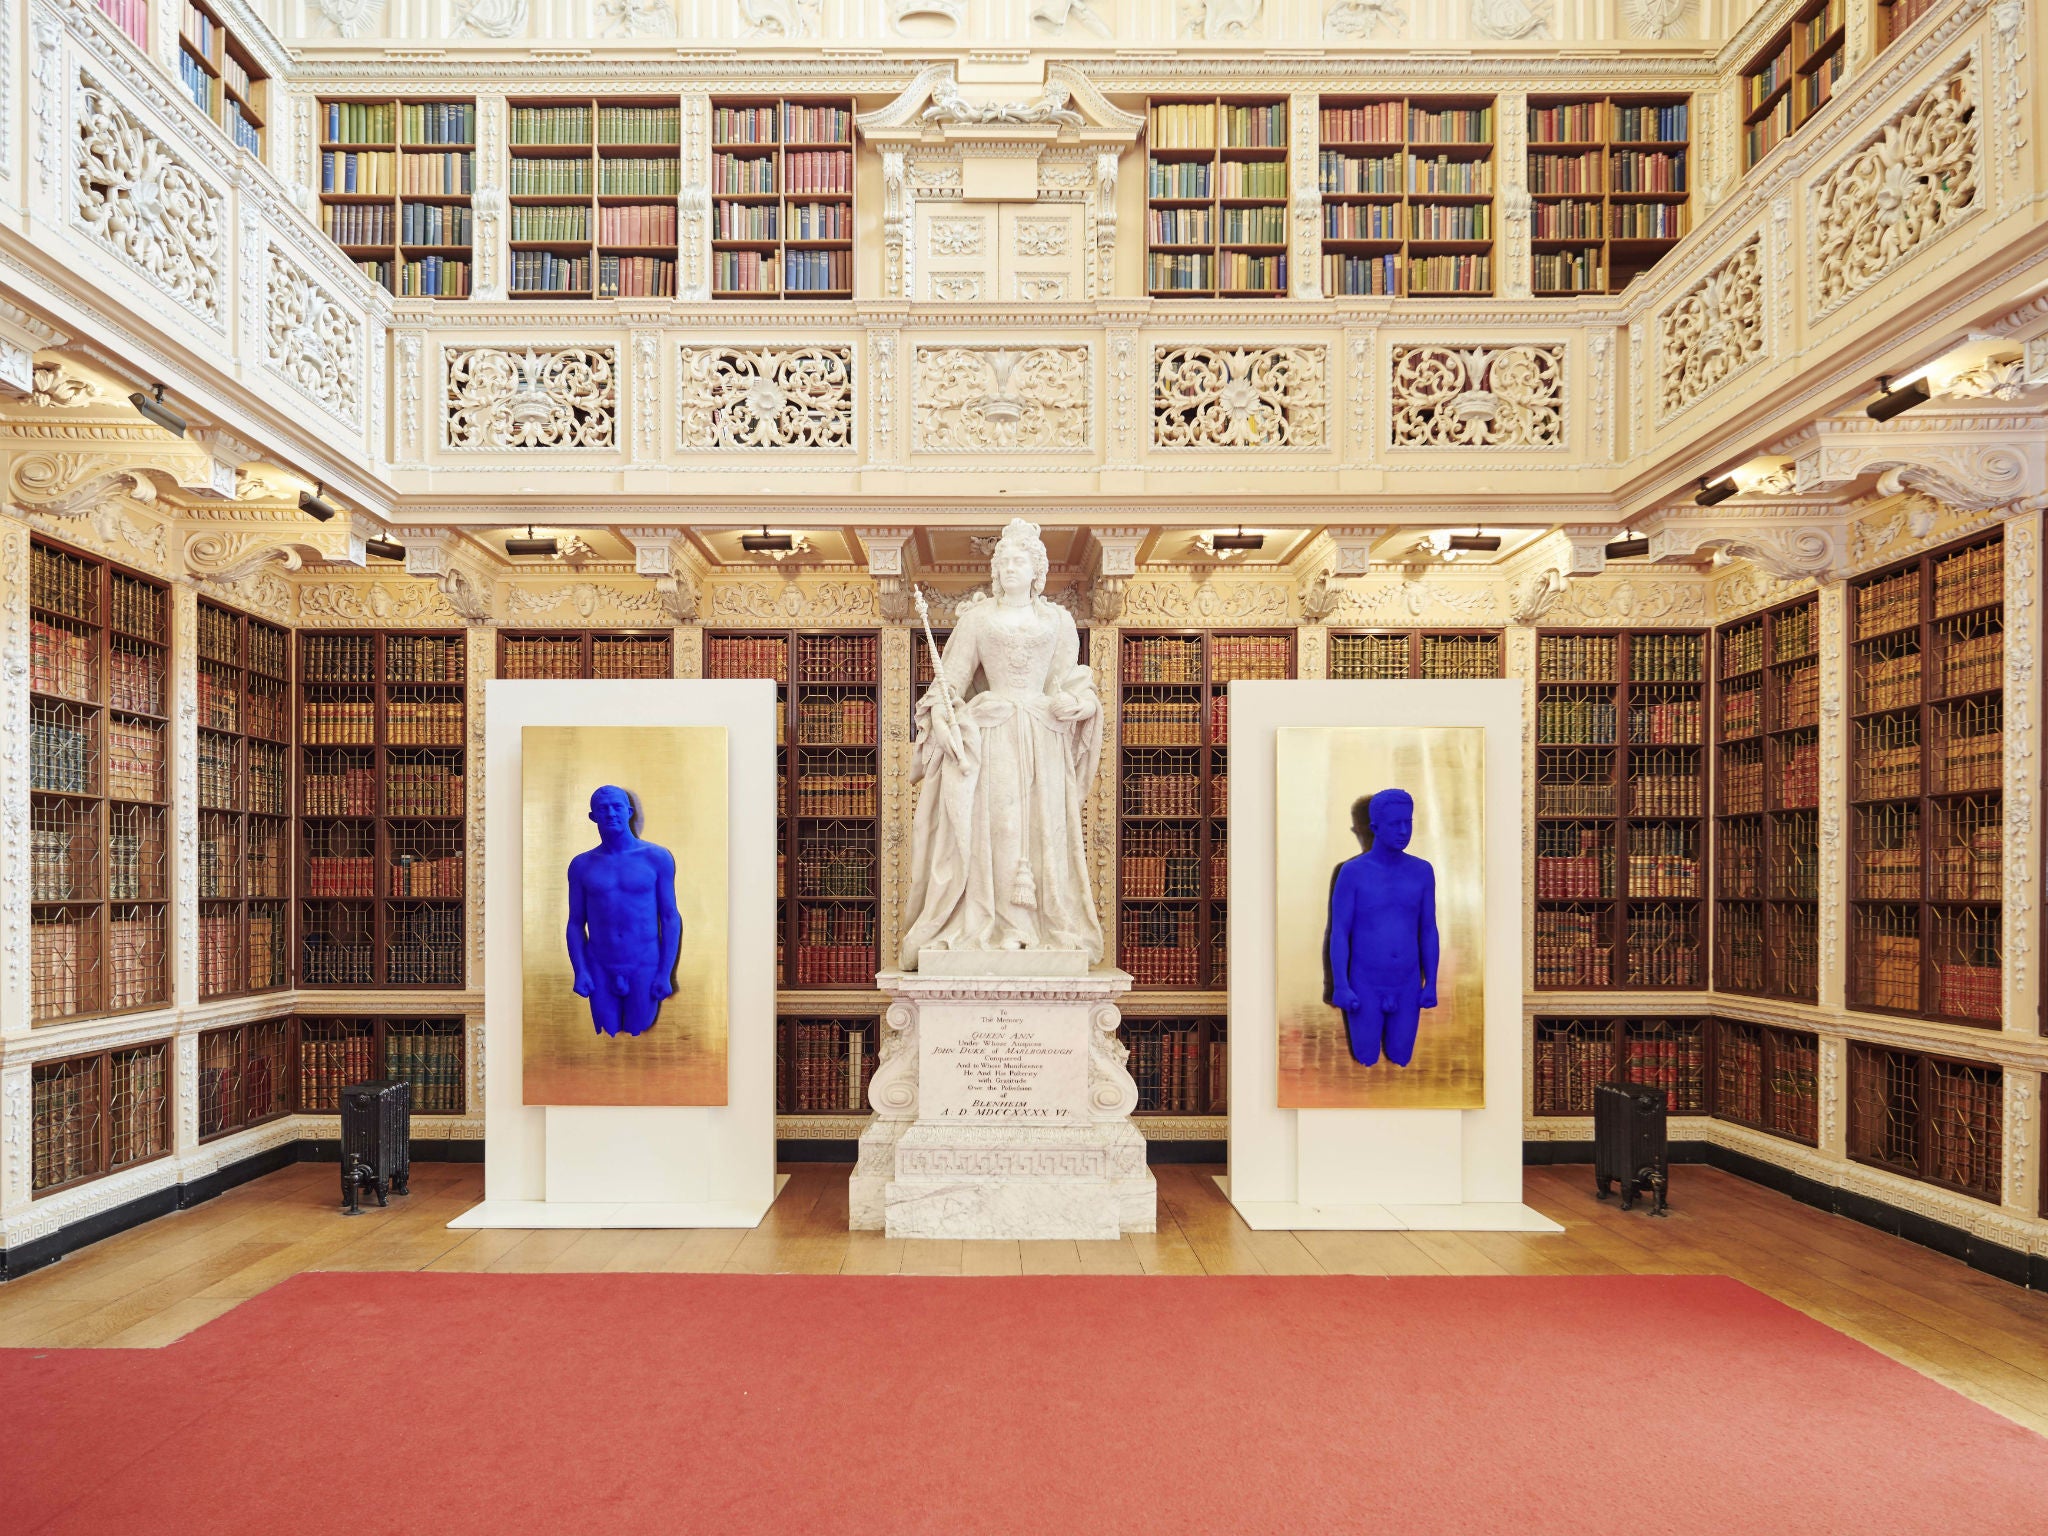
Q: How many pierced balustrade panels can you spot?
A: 9